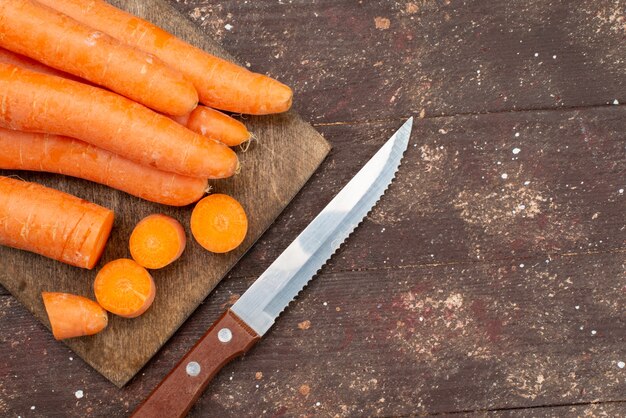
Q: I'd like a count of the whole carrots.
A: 5